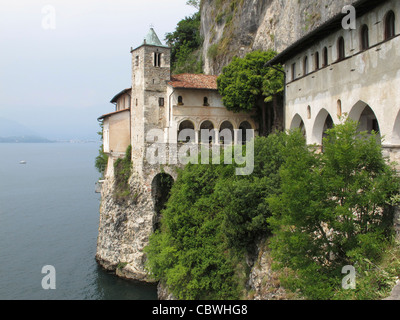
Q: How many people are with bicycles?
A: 0